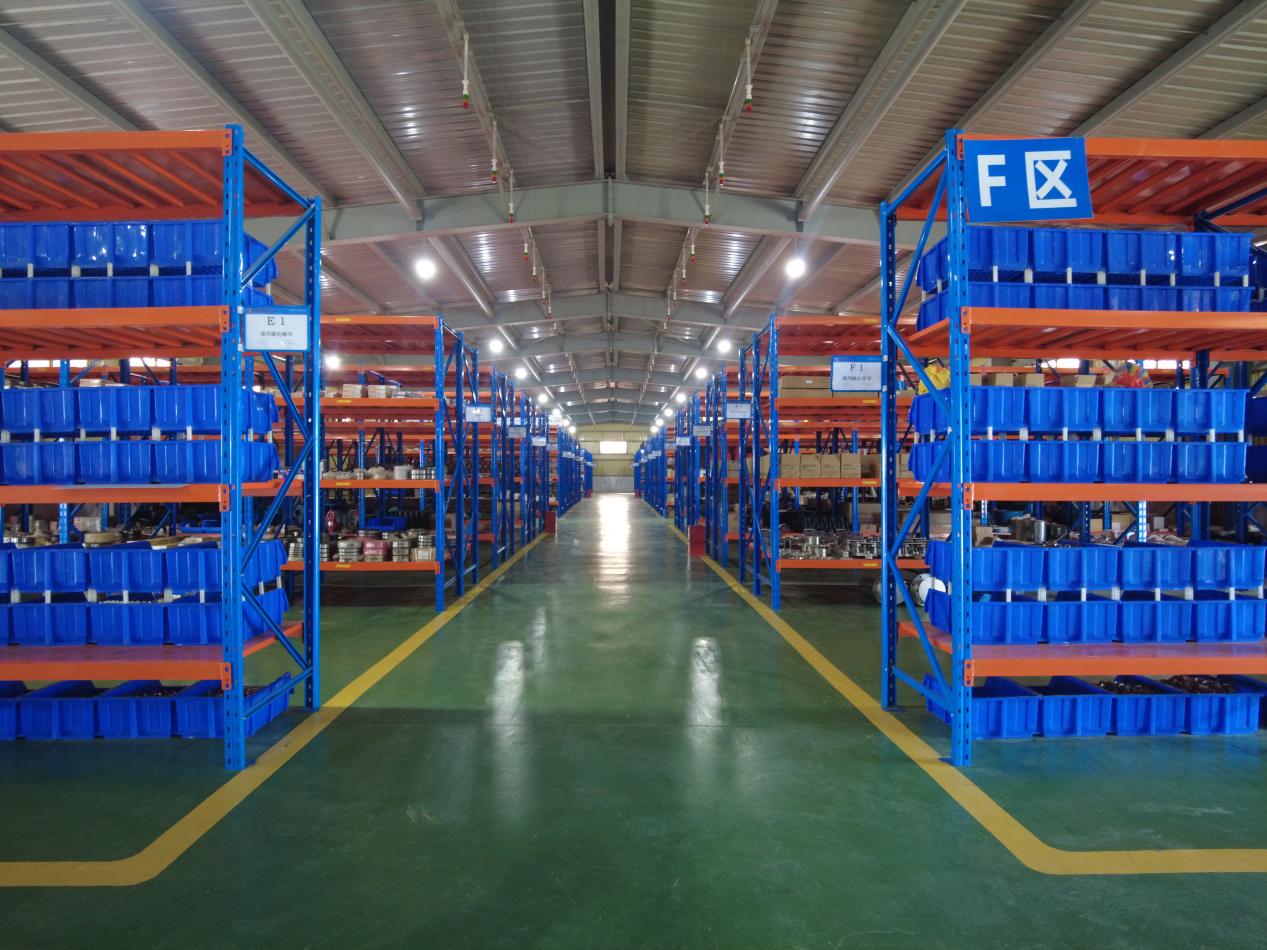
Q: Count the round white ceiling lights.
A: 15